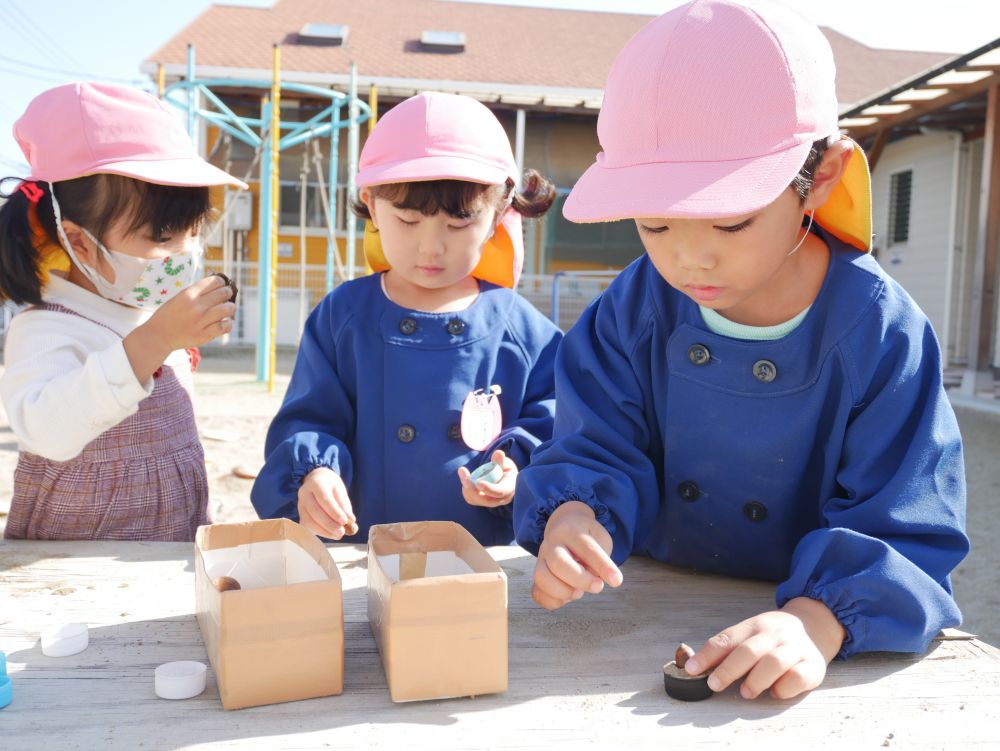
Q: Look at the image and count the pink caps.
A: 3